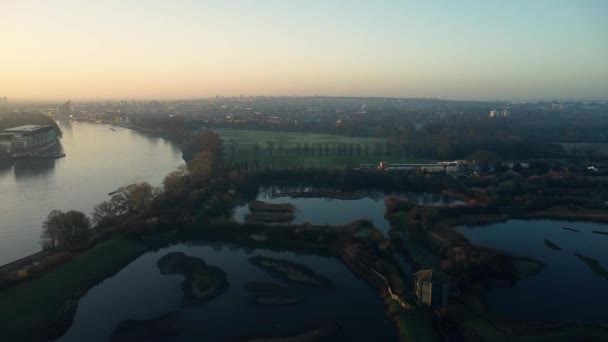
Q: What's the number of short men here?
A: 0